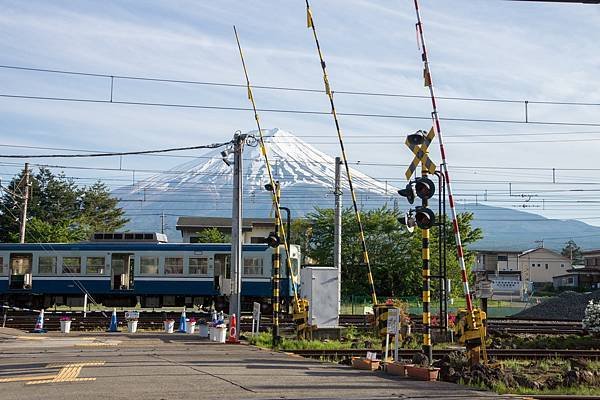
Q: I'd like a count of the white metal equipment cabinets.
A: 1